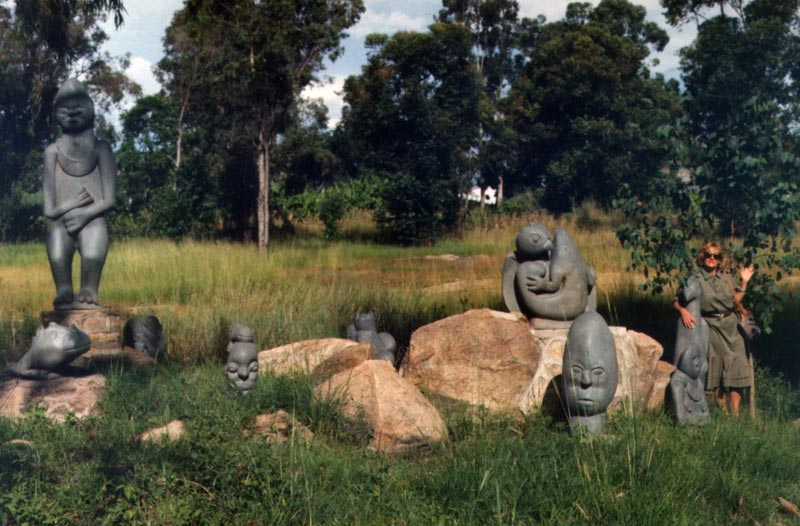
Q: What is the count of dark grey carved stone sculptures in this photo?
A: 8